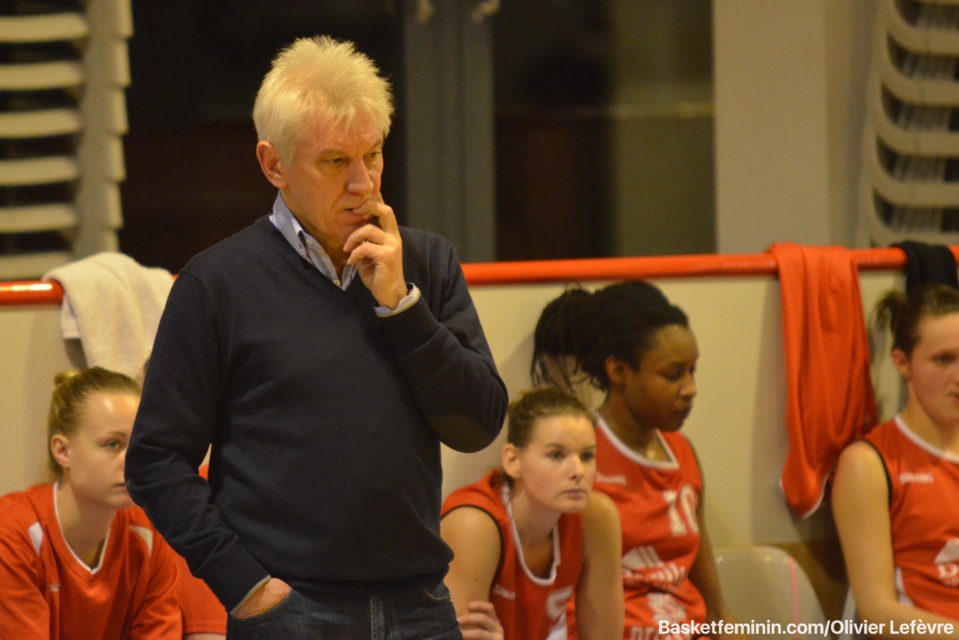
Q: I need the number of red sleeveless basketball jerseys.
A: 3